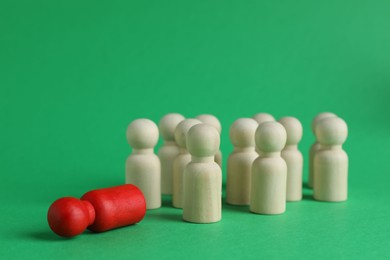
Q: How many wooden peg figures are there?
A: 12